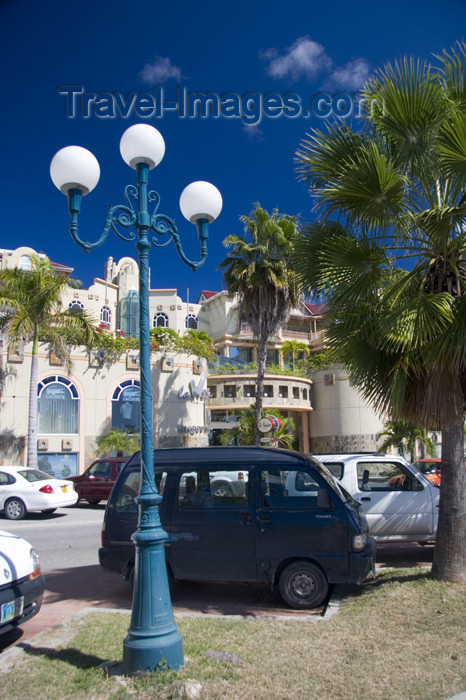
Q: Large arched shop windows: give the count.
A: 2